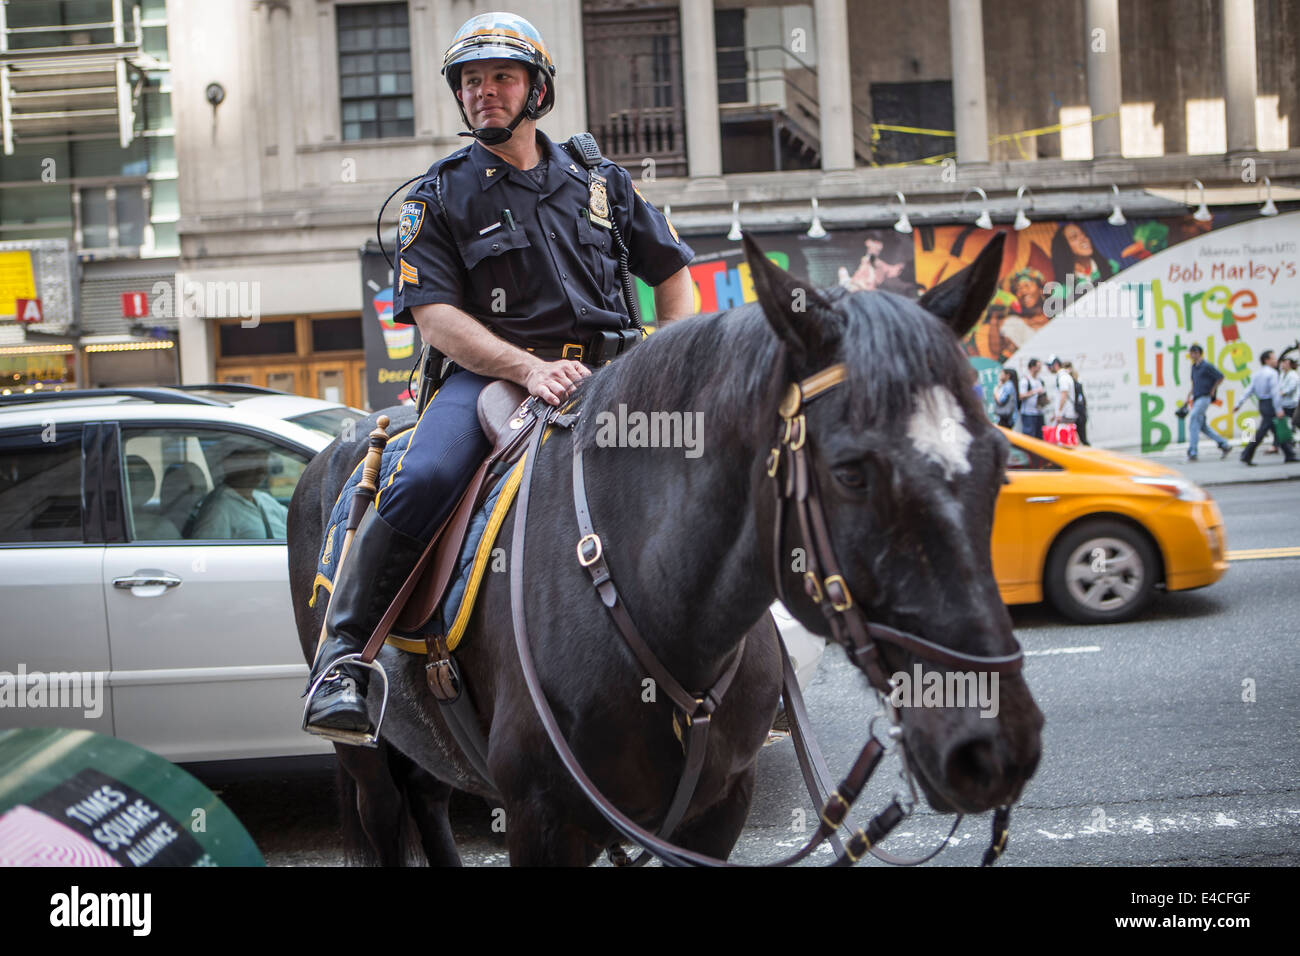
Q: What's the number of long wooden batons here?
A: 1